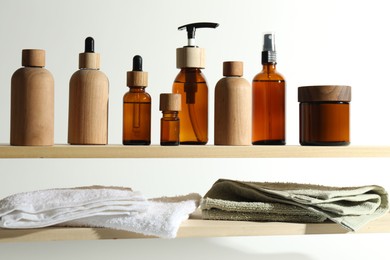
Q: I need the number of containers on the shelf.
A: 8